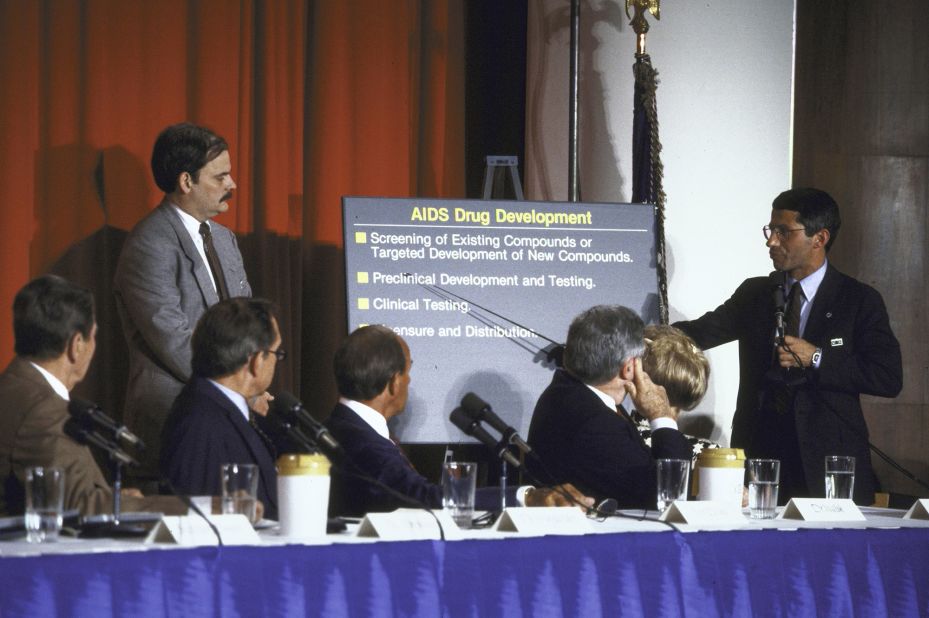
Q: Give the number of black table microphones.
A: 6